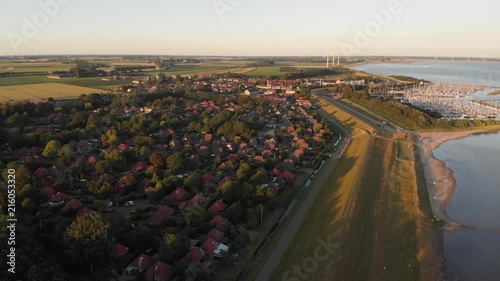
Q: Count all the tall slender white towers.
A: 3